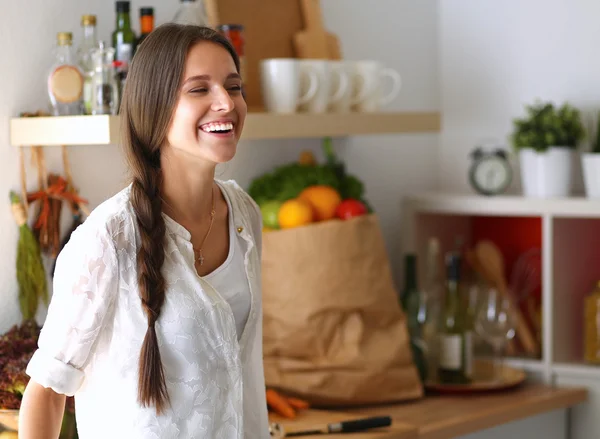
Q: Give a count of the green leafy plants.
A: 2